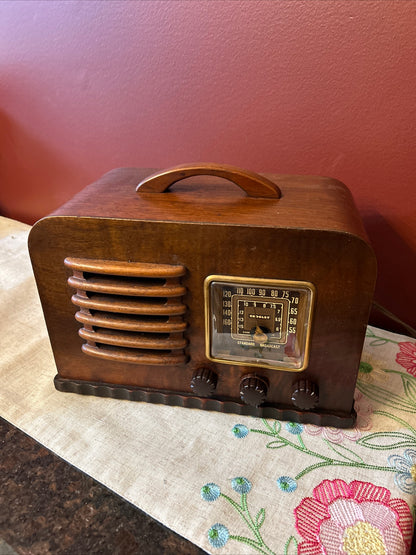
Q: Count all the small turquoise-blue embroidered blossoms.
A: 6